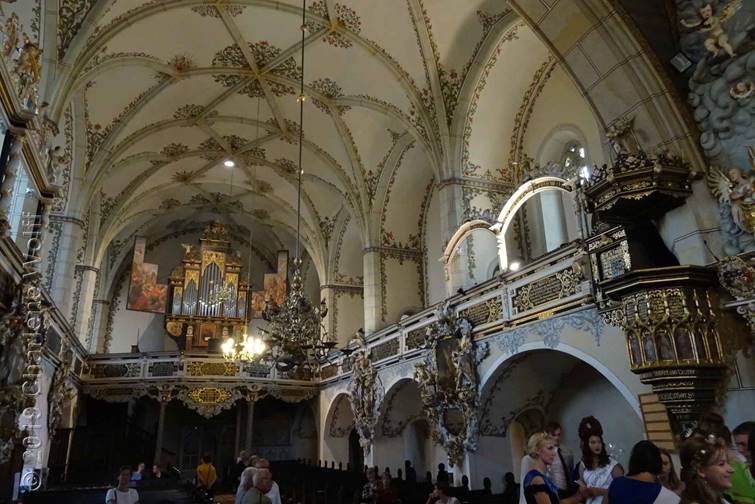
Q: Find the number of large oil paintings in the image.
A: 2